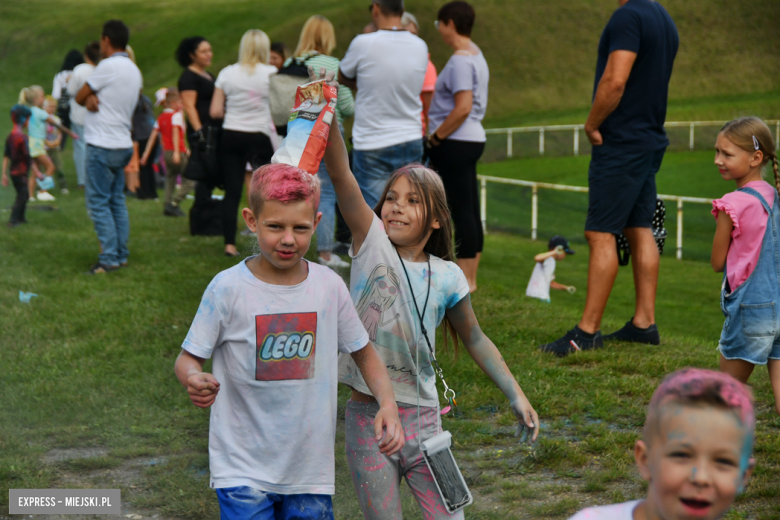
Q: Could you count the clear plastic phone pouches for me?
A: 1